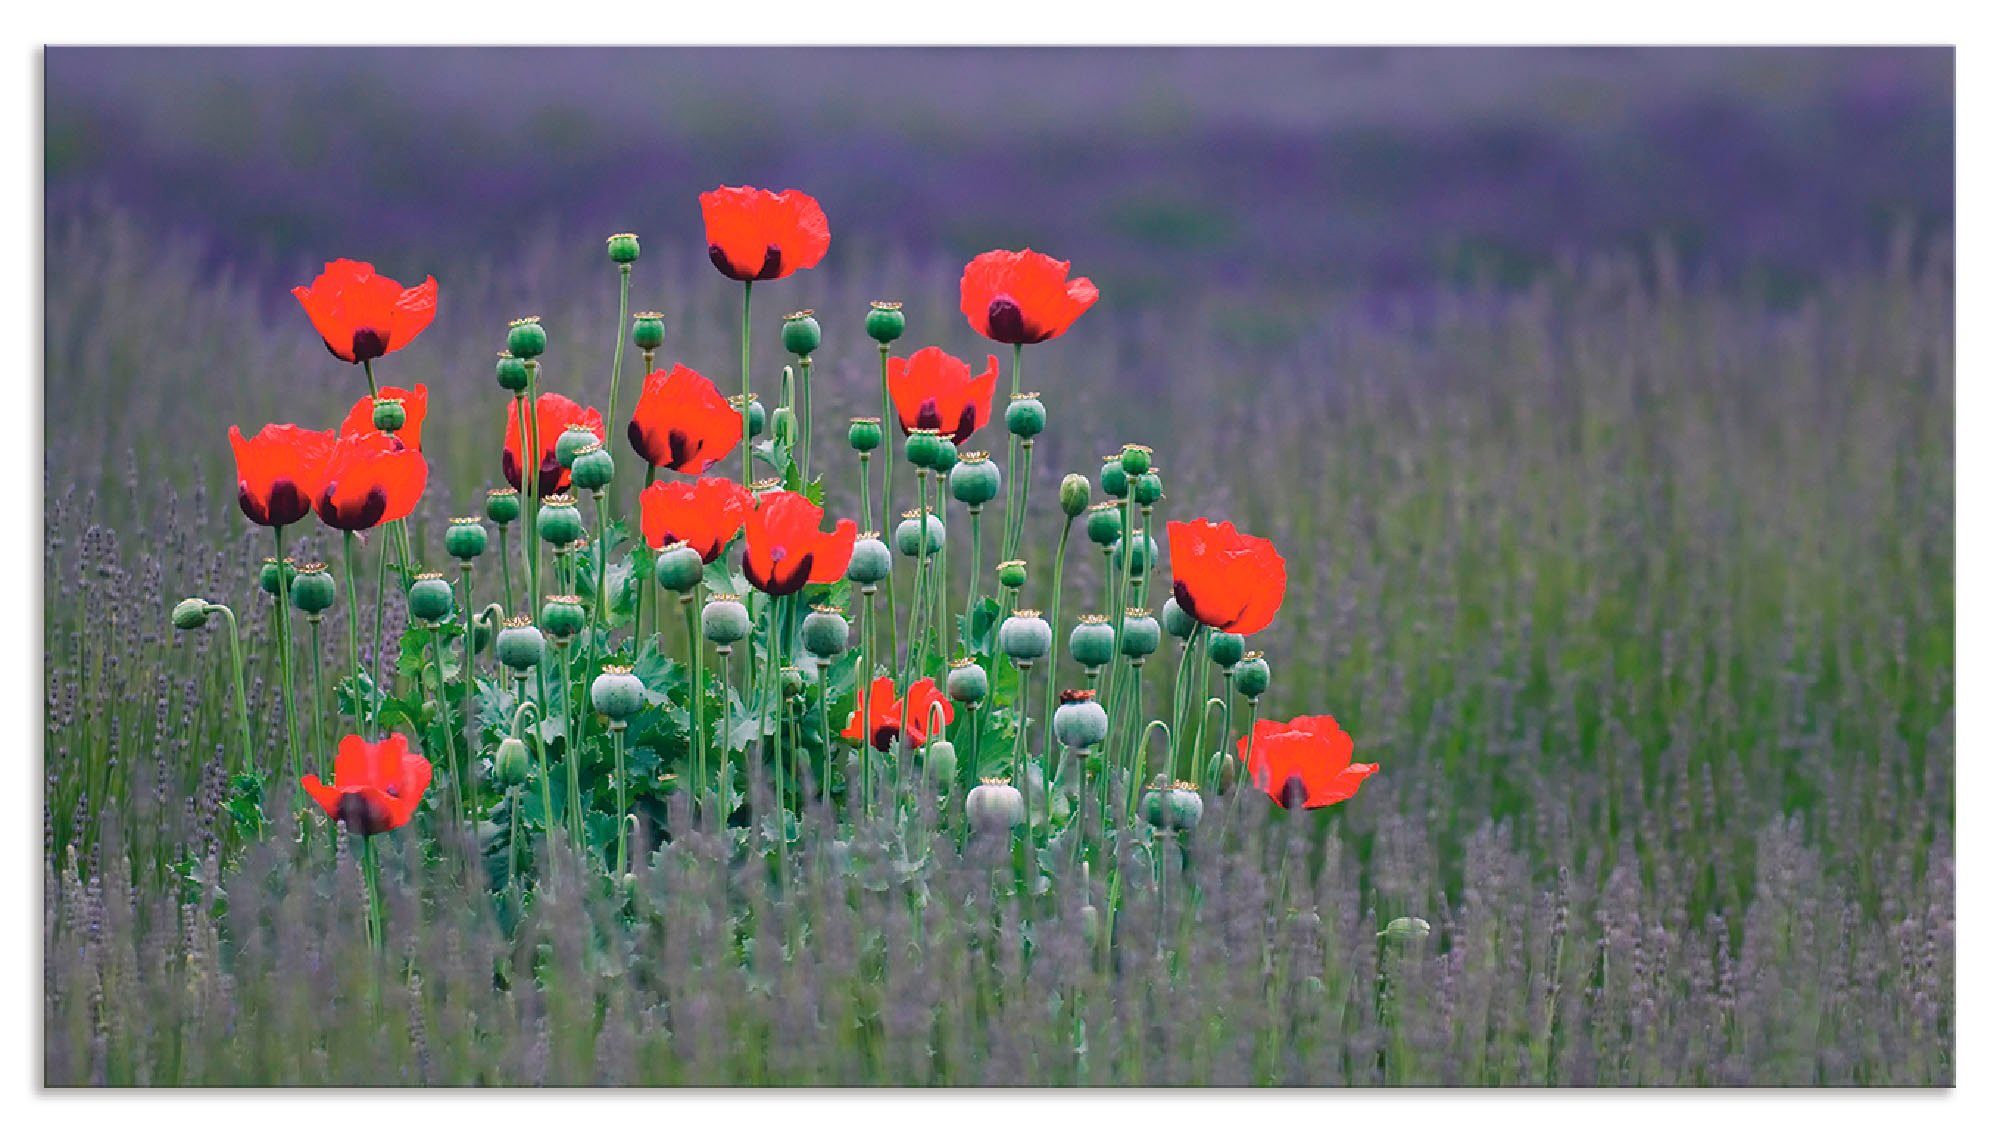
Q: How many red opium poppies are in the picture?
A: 15